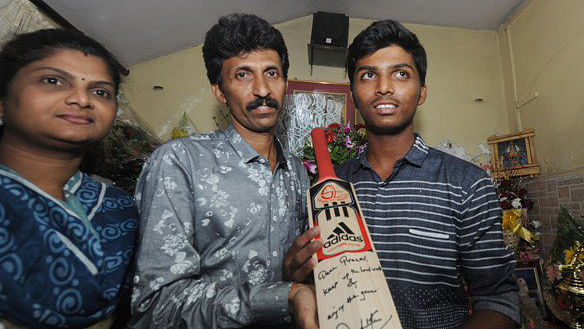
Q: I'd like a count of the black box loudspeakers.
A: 1